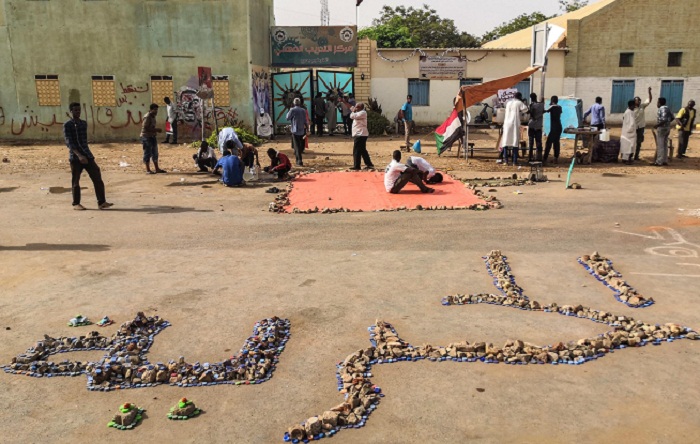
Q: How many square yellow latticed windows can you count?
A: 4